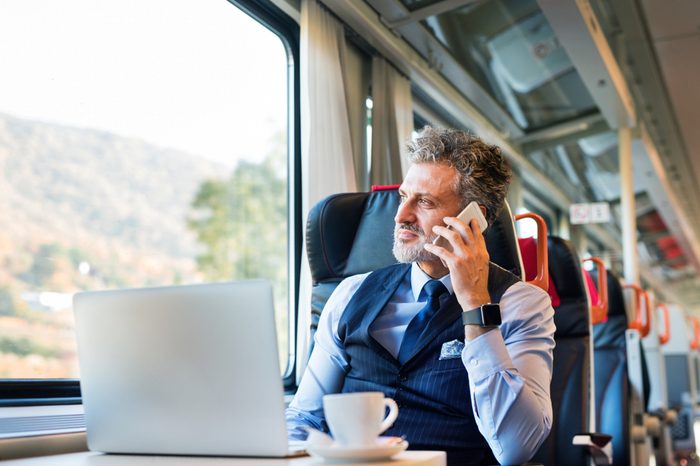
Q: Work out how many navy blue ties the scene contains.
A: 1